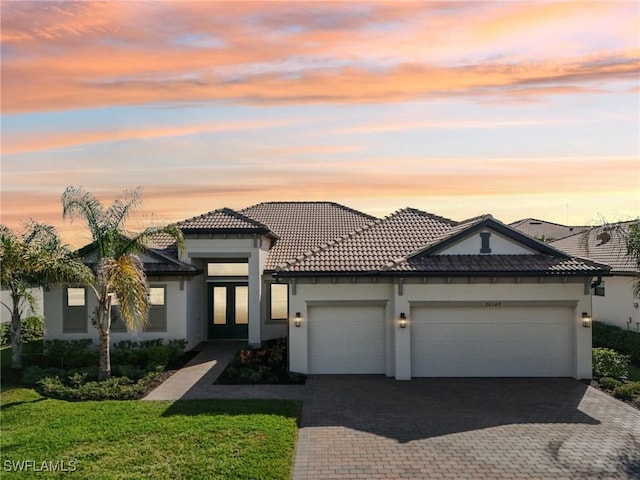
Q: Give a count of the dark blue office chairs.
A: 0